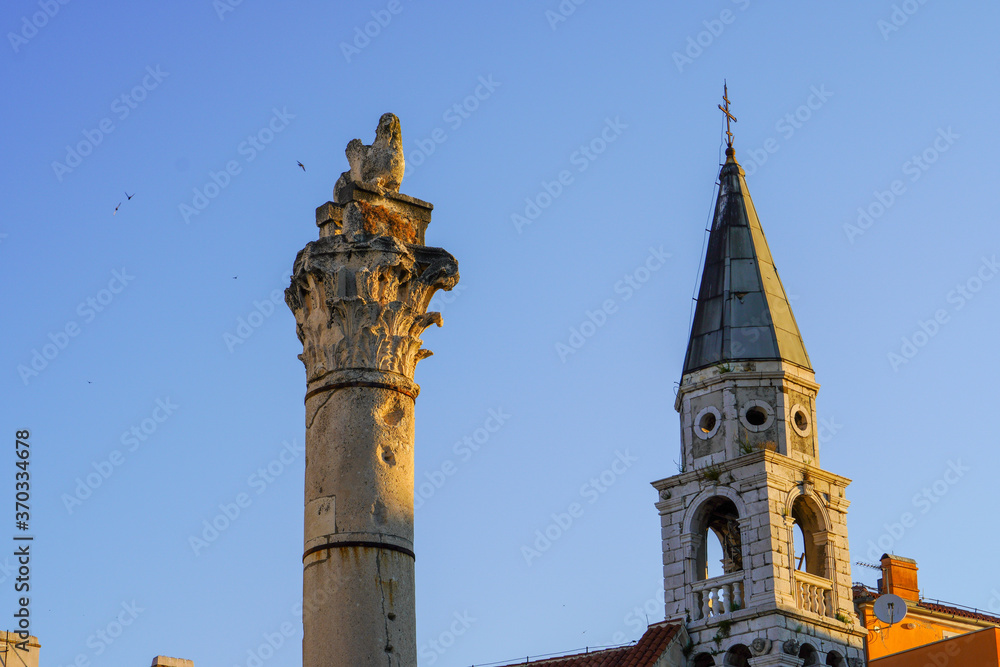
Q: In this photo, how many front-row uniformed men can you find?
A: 0